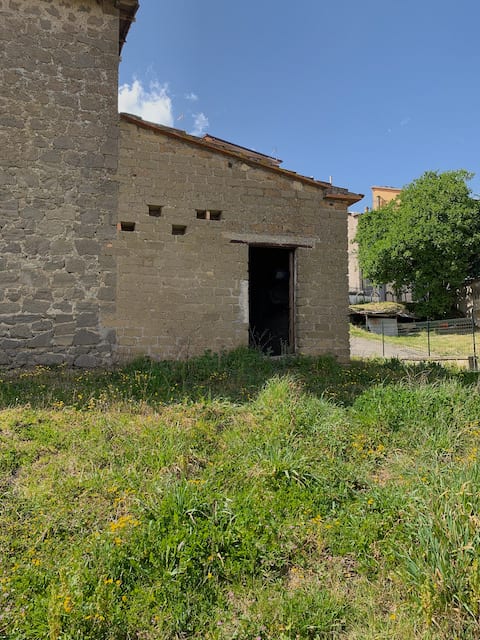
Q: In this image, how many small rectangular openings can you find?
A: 5